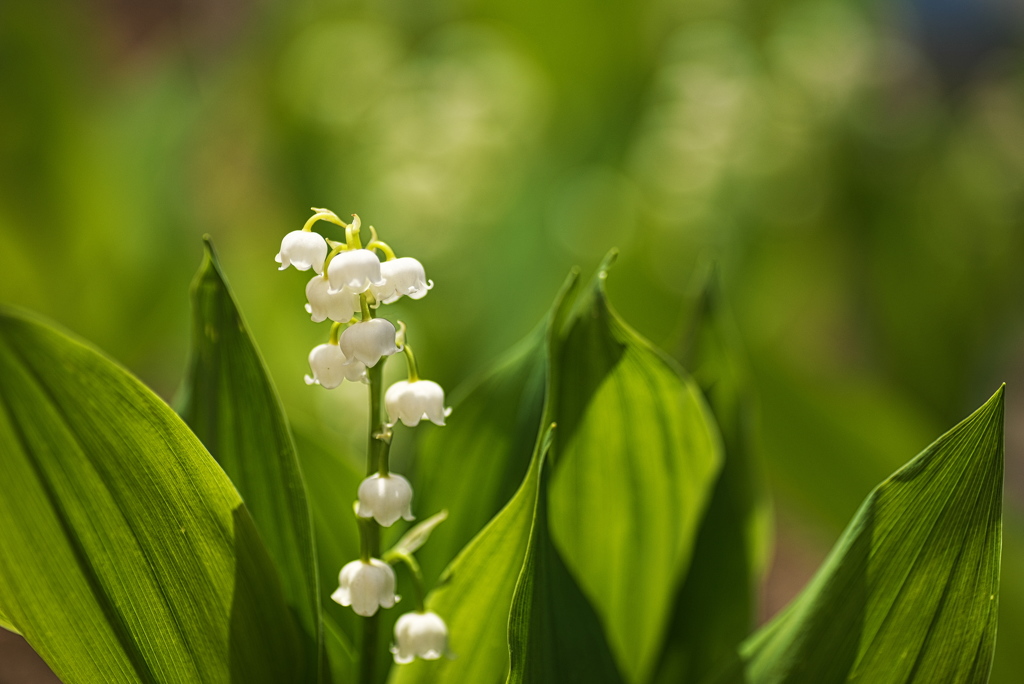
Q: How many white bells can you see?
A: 10